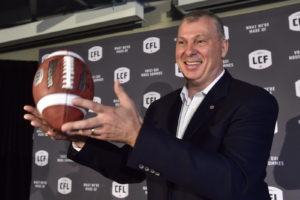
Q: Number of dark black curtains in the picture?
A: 1